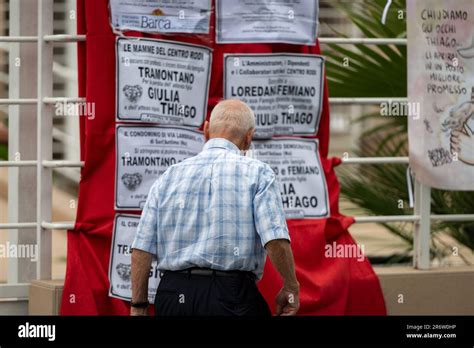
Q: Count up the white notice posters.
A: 7